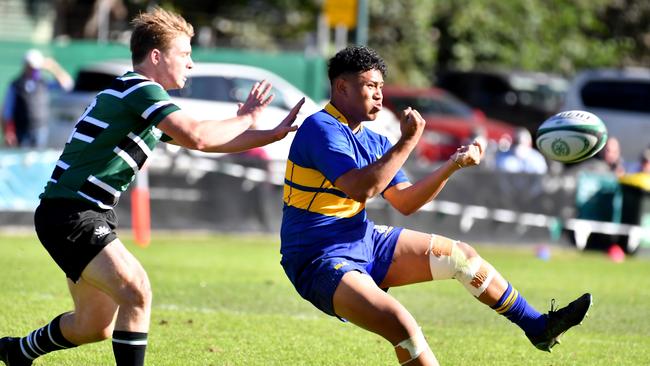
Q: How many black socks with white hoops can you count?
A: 2